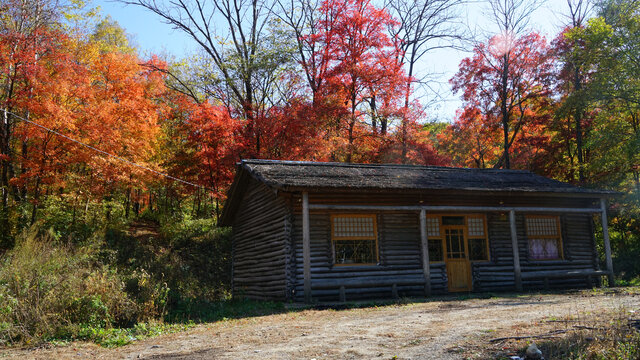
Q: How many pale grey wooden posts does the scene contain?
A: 4